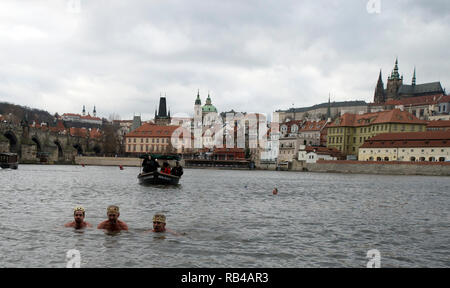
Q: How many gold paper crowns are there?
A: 3